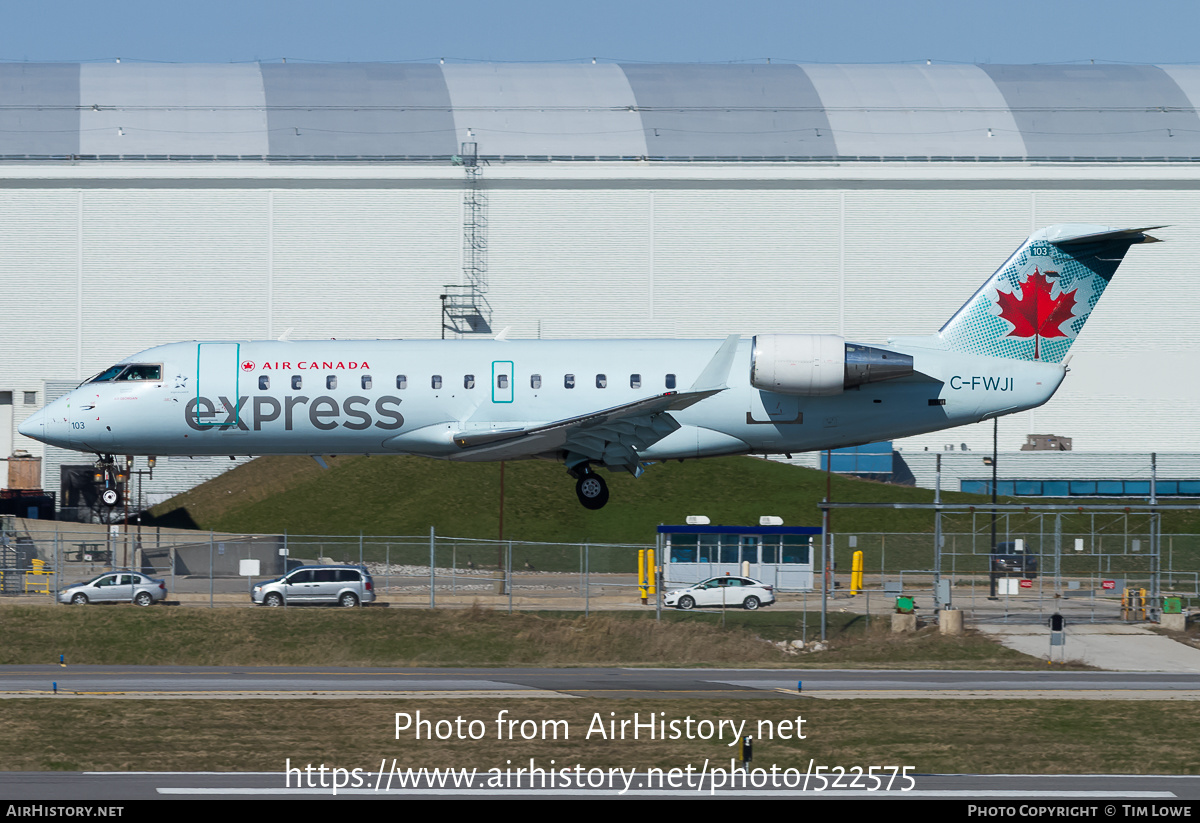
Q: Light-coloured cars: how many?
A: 3